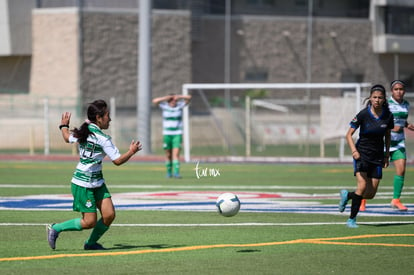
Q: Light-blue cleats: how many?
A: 2